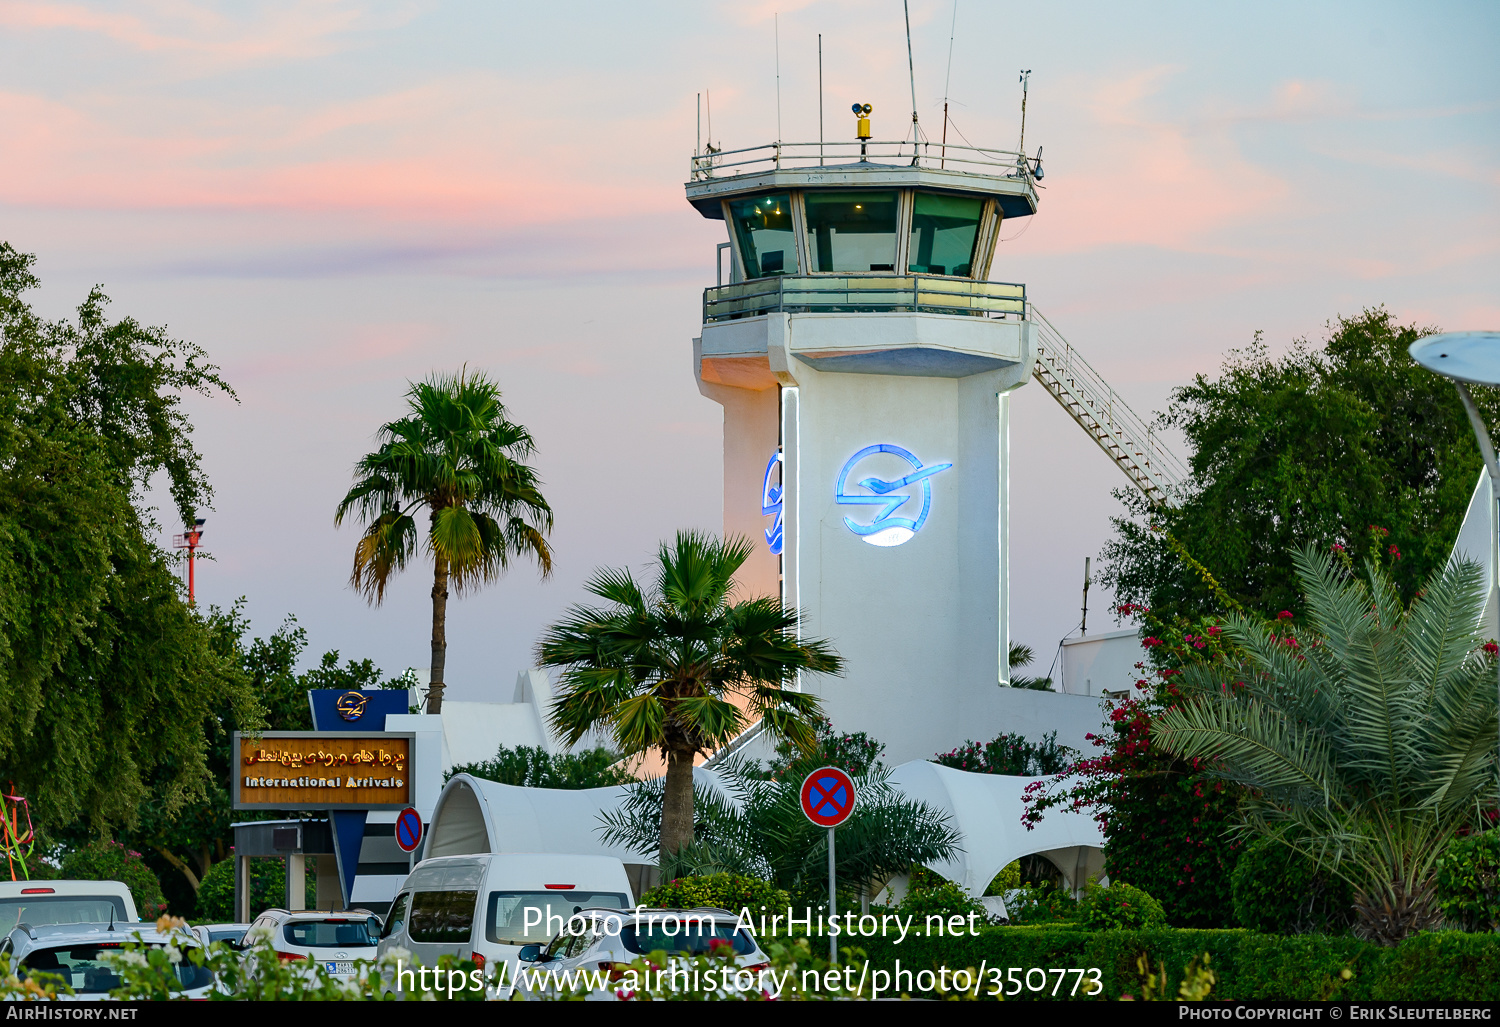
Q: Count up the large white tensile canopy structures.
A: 2